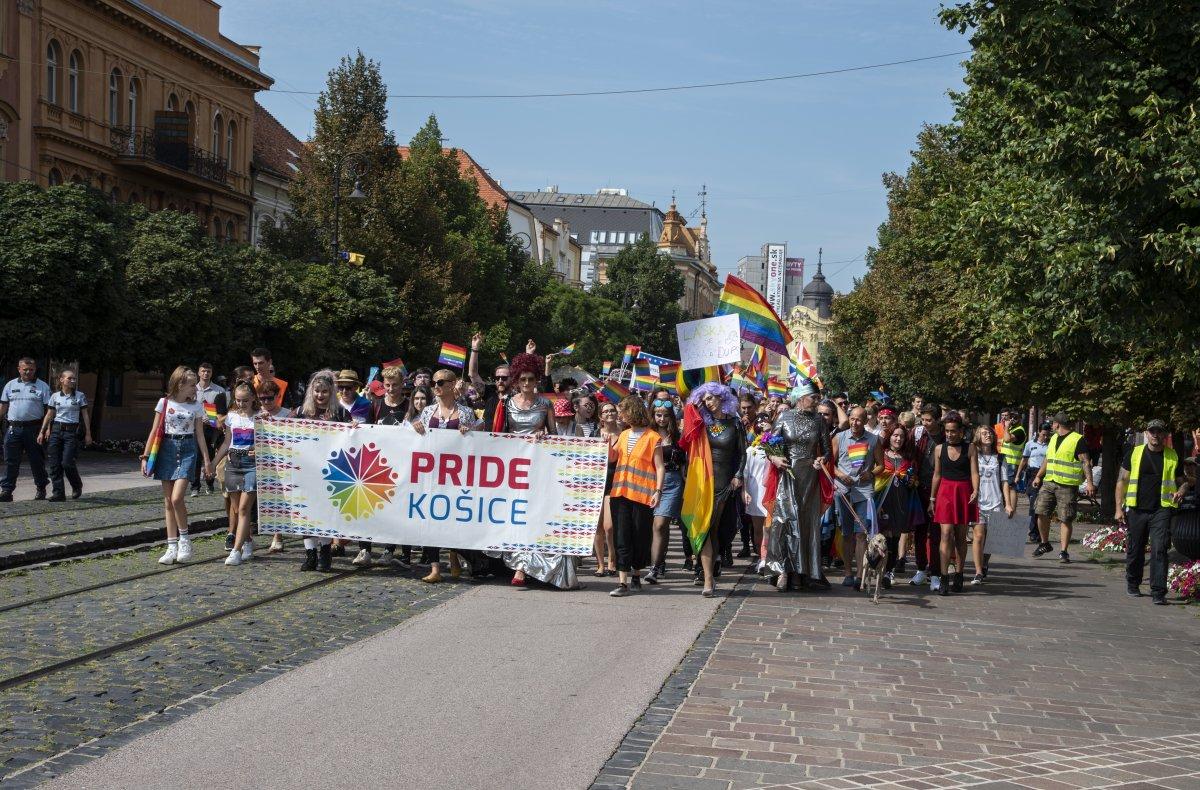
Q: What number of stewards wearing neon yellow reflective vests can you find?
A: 3